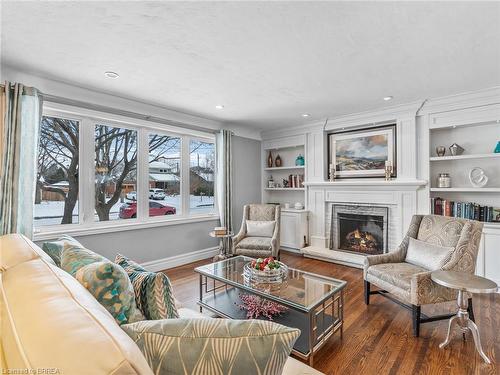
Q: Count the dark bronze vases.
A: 2